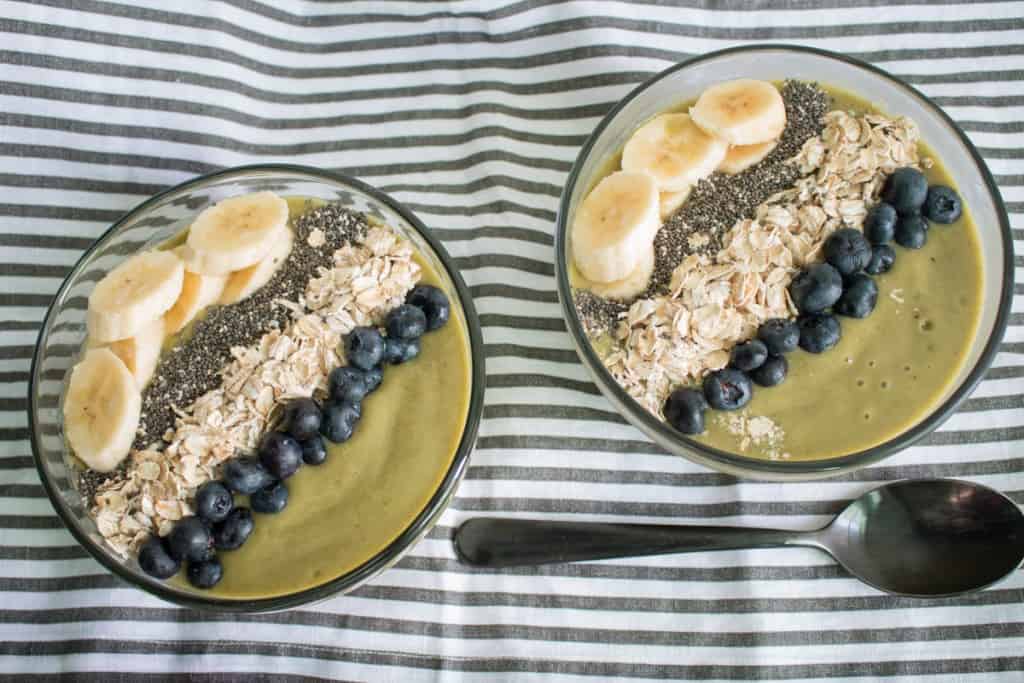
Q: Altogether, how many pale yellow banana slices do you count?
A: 12